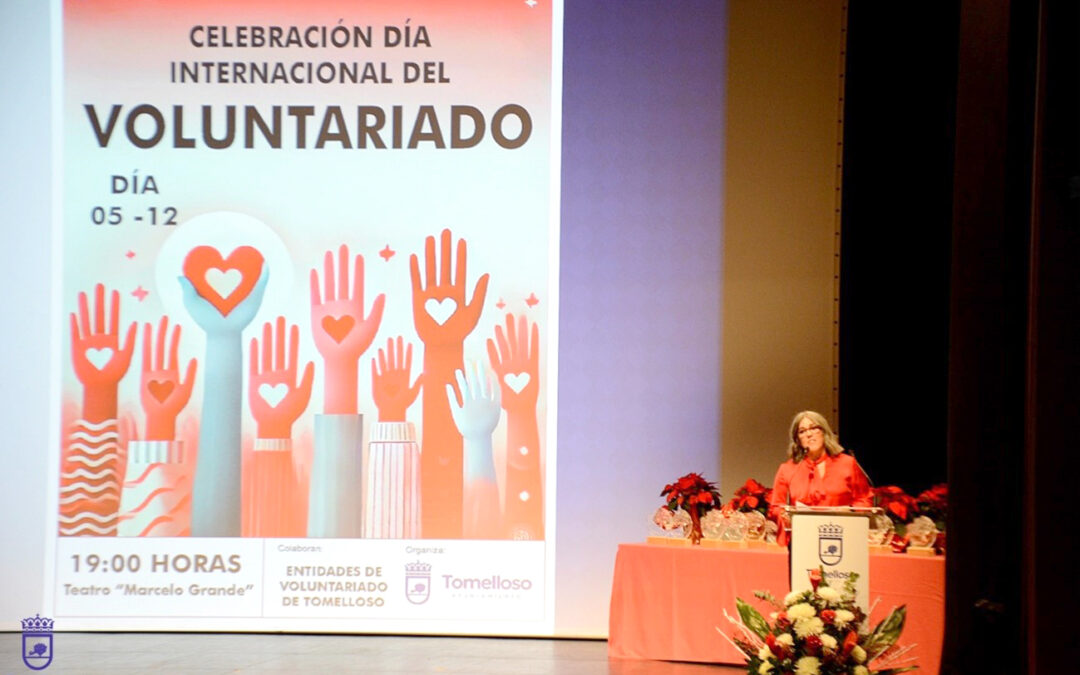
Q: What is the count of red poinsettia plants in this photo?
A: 4